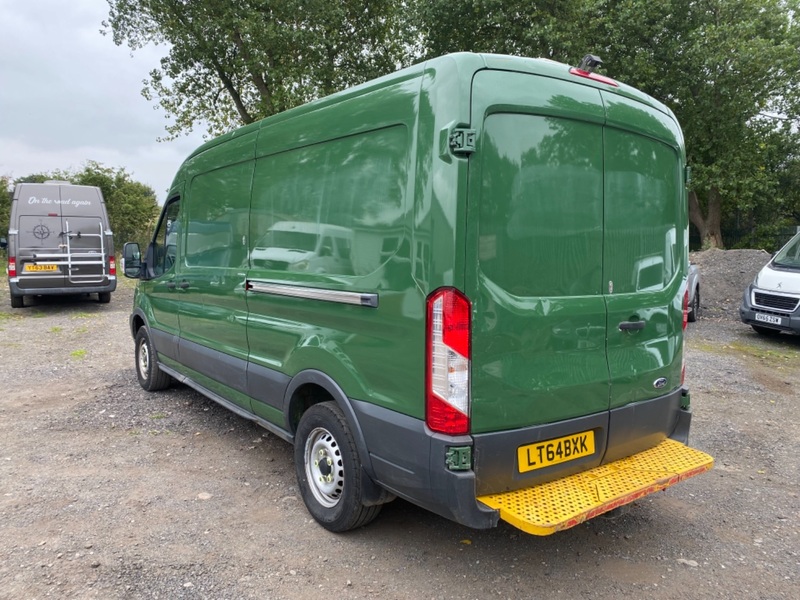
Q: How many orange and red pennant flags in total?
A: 0